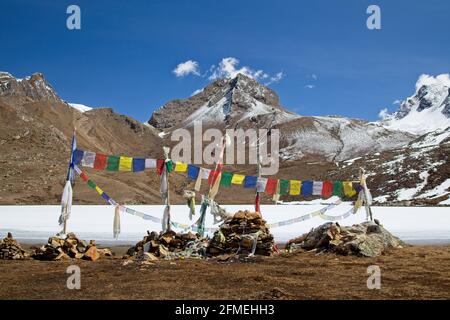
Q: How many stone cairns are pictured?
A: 5